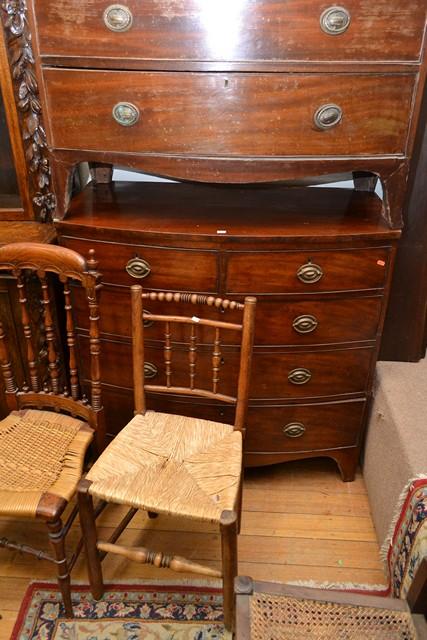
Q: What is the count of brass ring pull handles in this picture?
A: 11